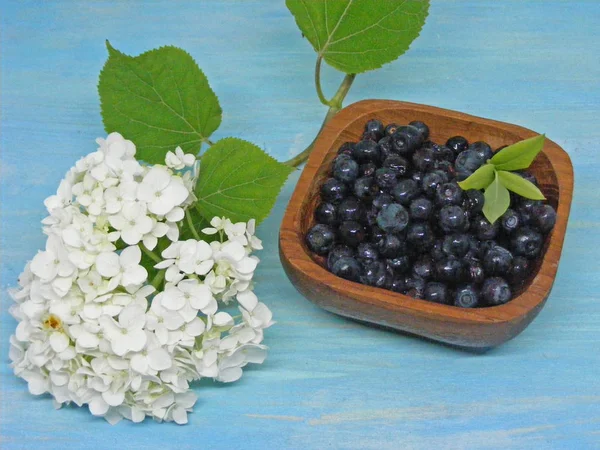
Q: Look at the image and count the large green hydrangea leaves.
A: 3